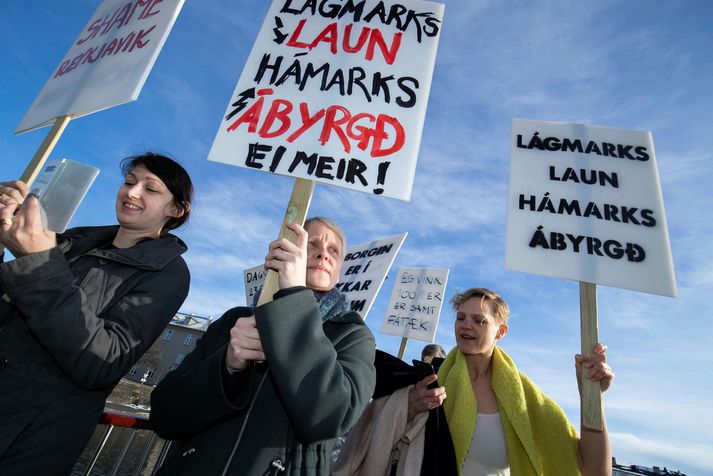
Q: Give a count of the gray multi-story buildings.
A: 1